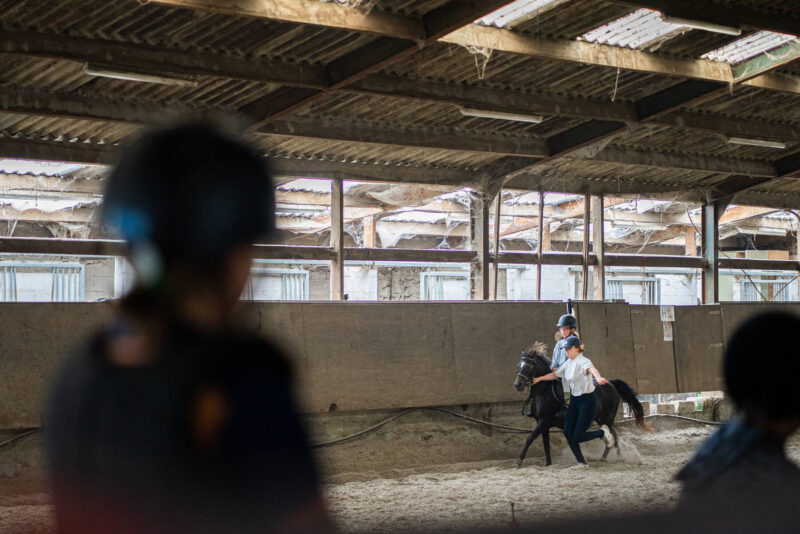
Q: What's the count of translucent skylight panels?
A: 3